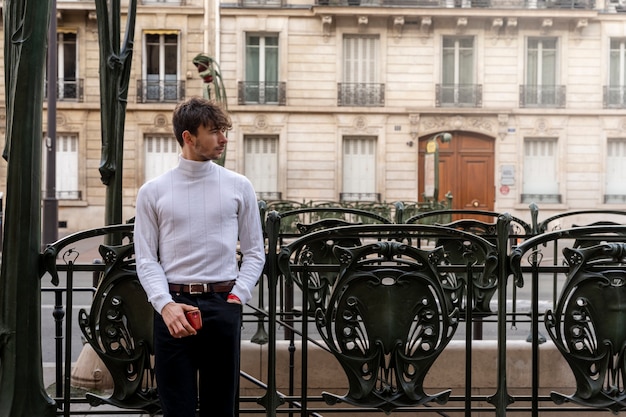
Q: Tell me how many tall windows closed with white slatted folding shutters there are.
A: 7